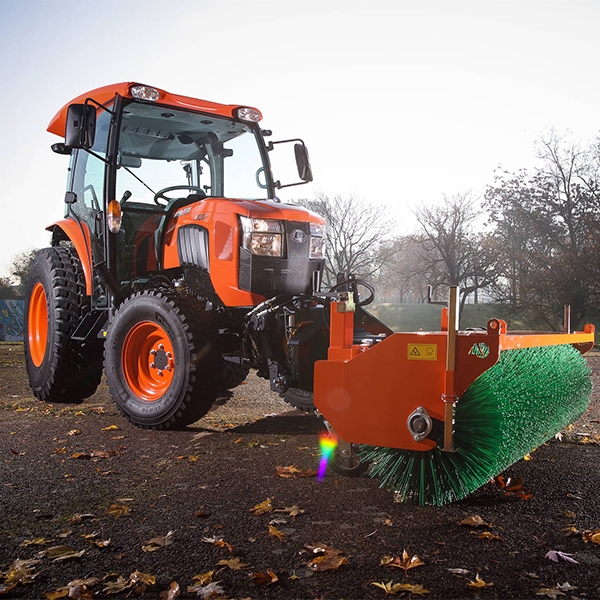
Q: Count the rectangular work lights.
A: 2